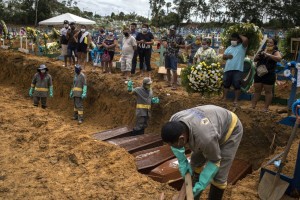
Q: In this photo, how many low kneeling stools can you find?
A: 0